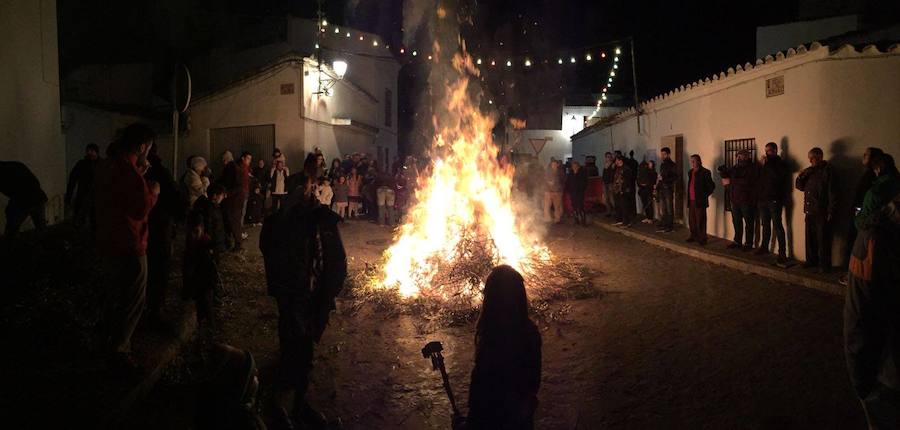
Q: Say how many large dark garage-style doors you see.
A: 1